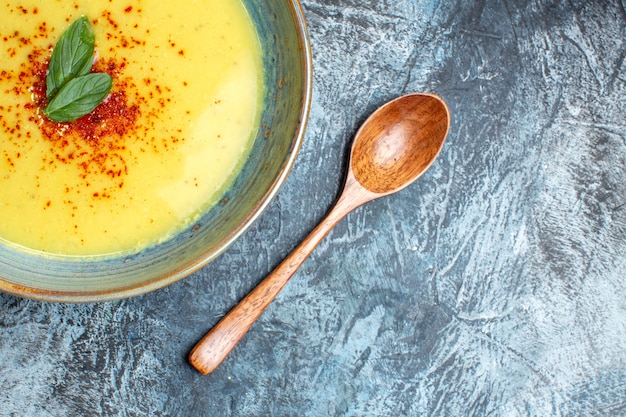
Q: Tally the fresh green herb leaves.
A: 2